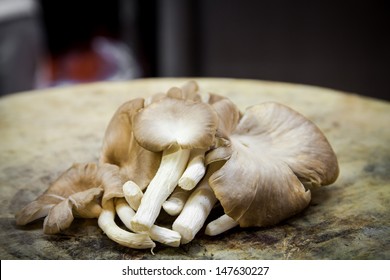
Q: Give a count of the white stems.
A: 8